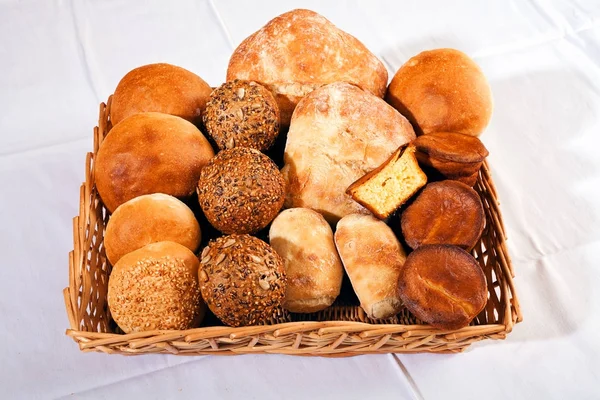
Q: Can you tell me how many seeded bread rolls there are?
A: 4